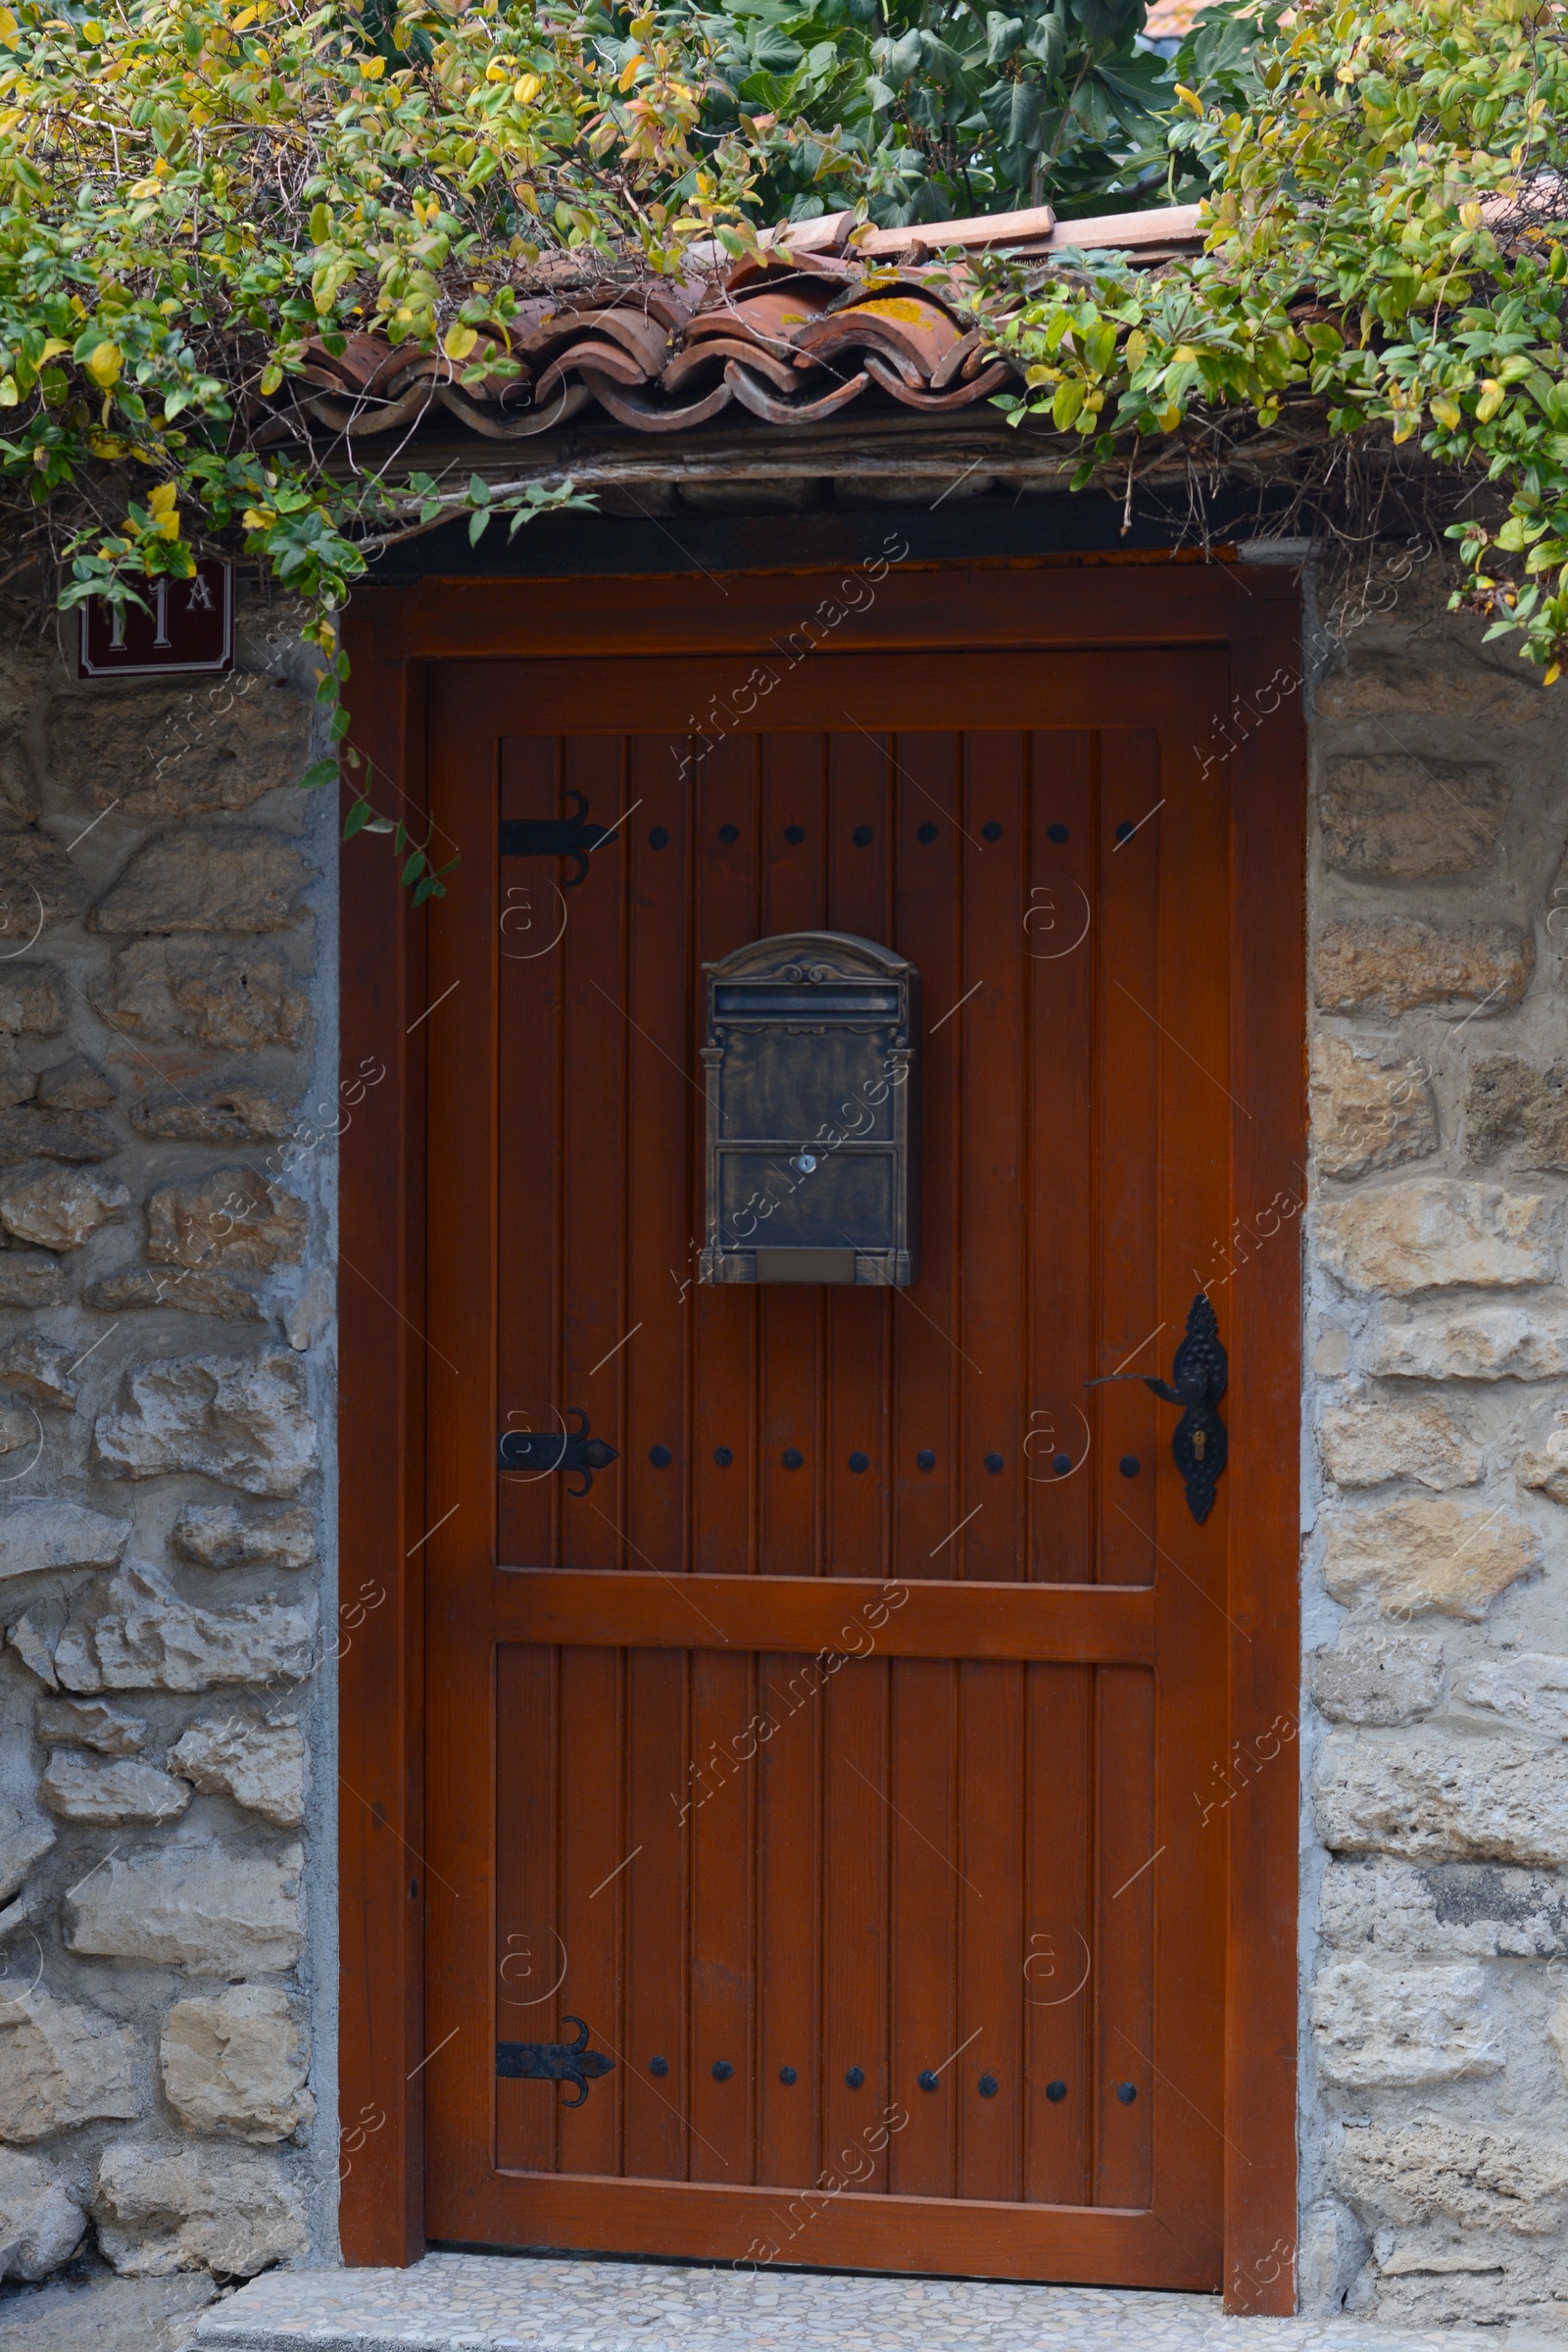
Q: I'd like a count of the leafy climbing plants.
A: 2